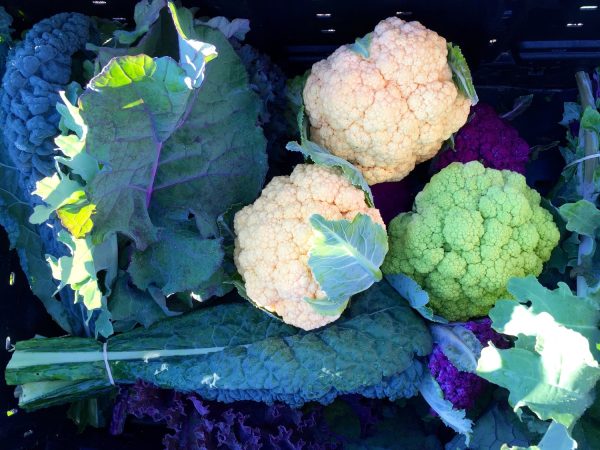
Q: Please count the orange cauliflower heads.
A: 2